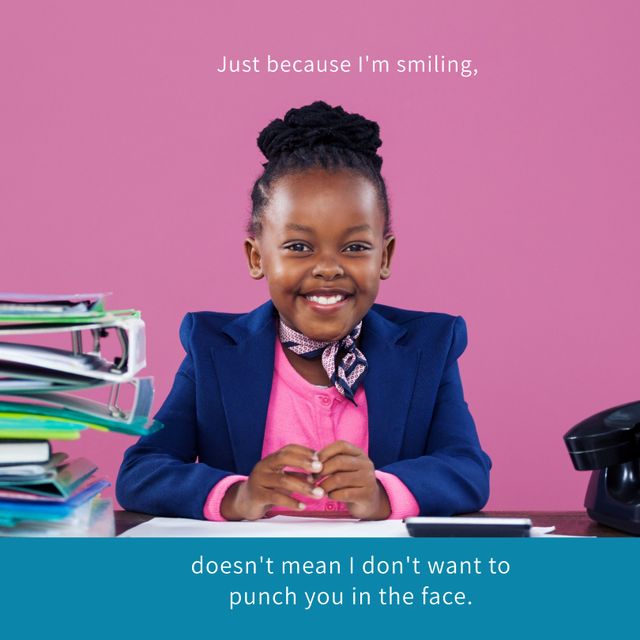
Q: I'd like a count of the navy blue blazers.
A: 1